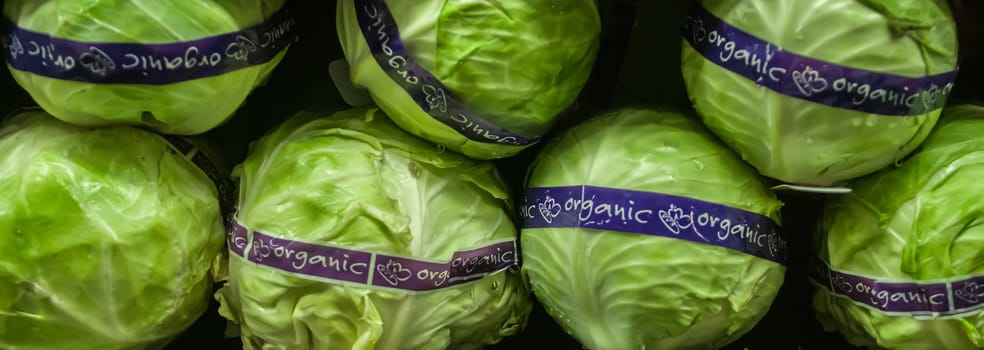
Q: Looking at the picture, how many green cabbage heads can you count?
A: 7